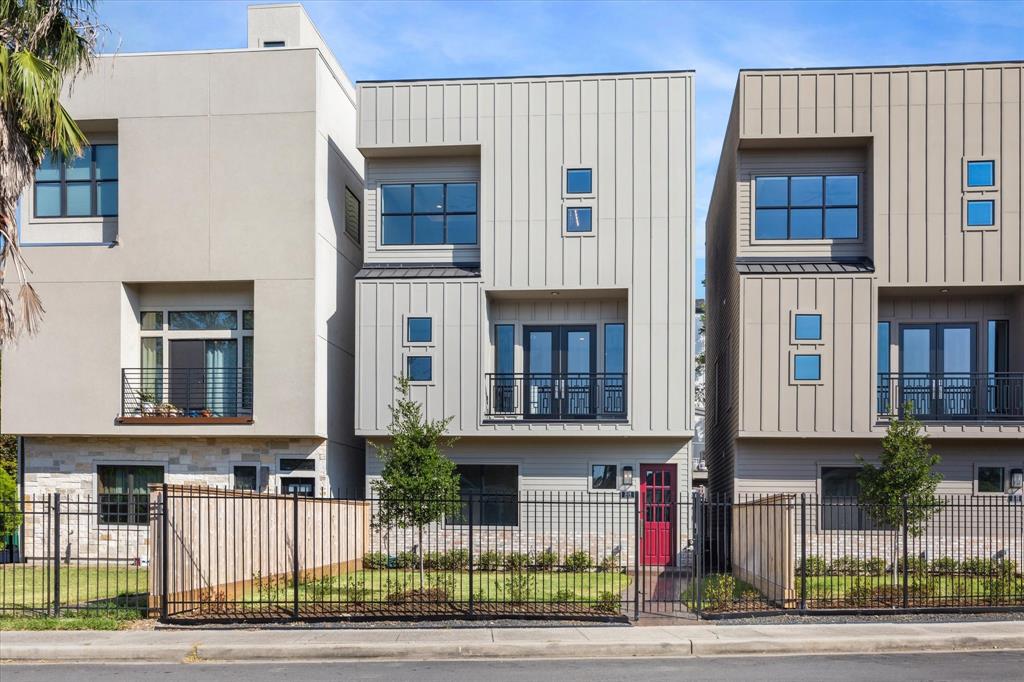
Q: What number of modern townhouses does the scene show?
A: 3